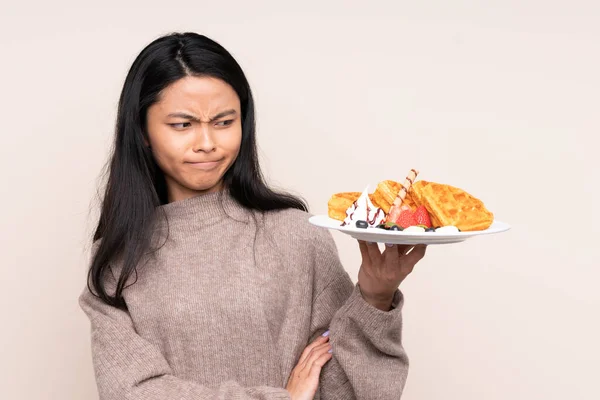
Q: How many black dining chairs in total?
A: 0